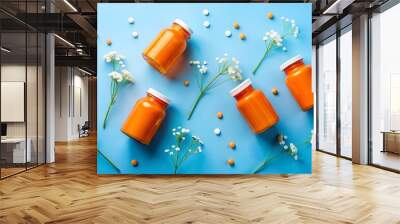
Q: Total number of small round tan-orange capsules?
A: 10